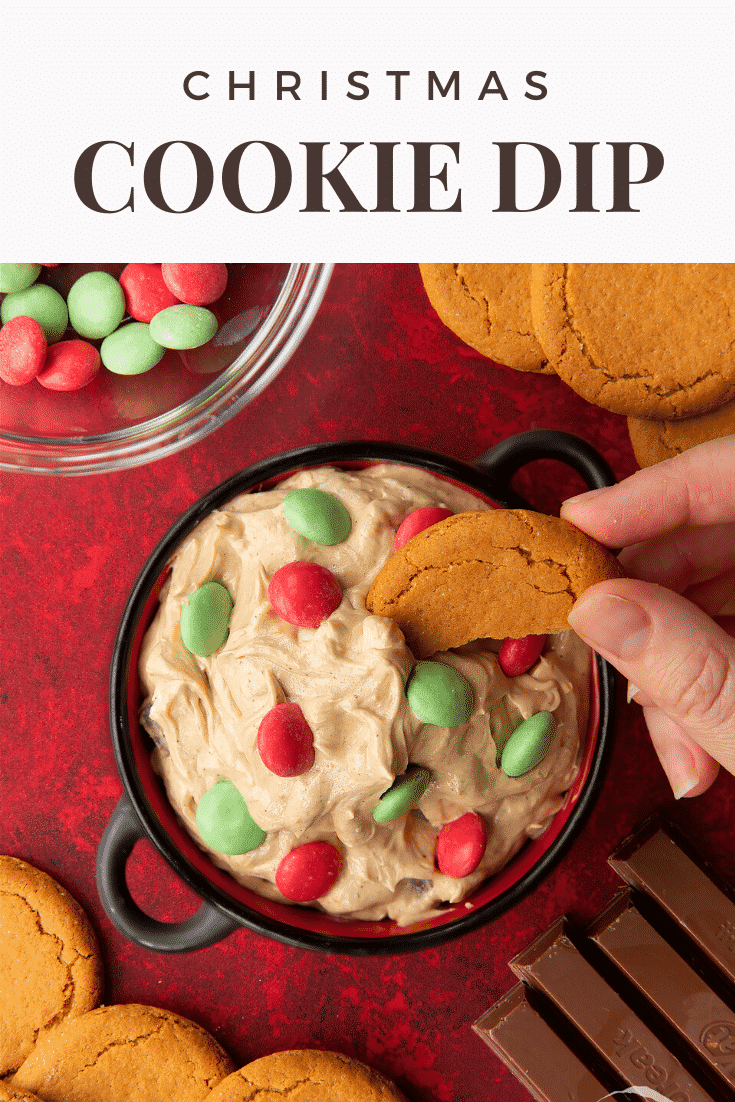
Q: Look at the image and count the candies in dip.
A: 12